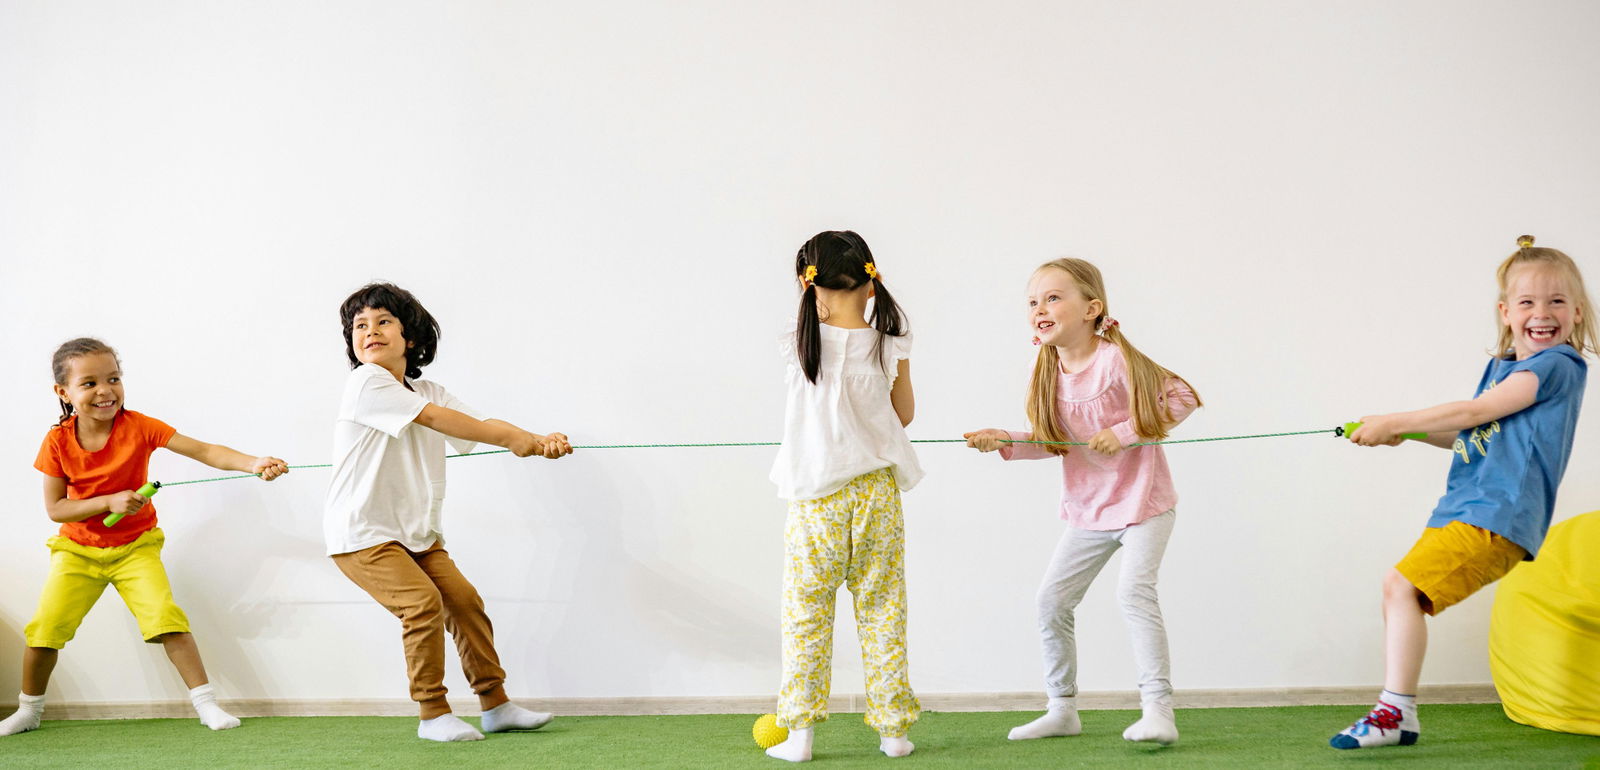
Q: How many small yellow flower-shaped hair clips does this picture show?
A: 2